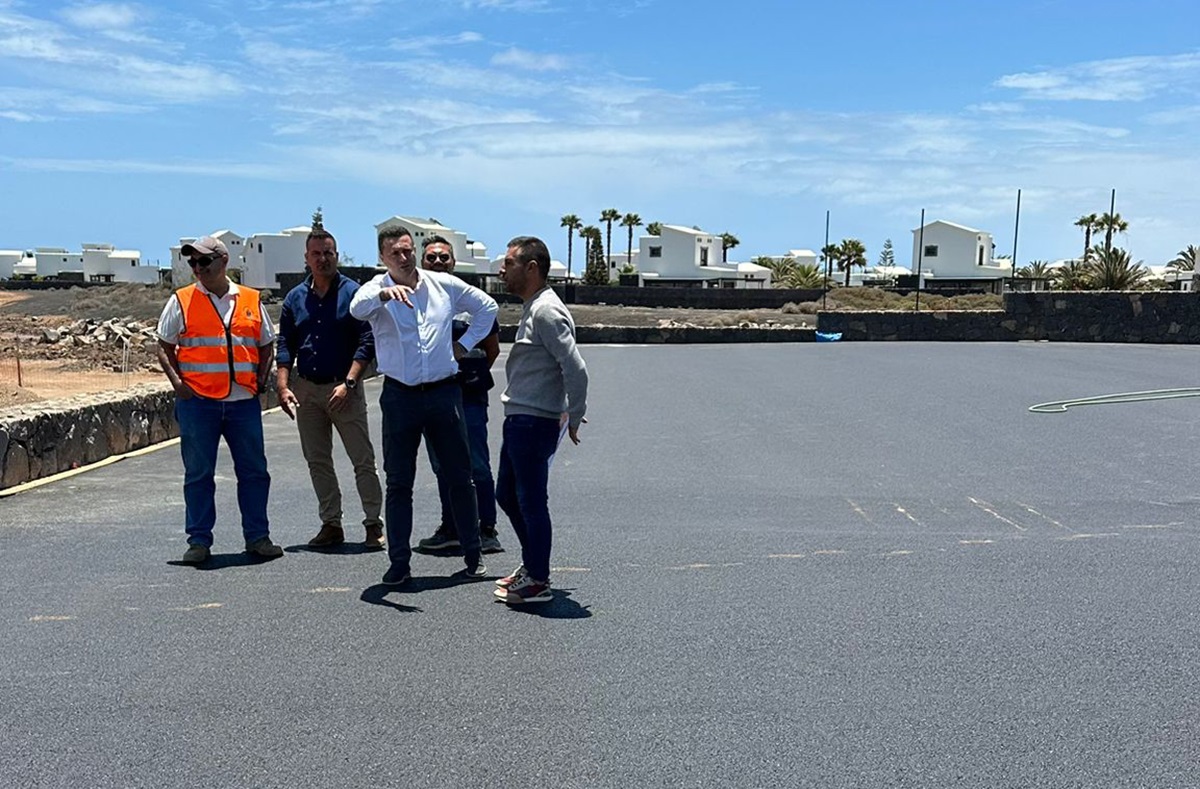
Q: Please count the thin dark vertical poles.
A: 4